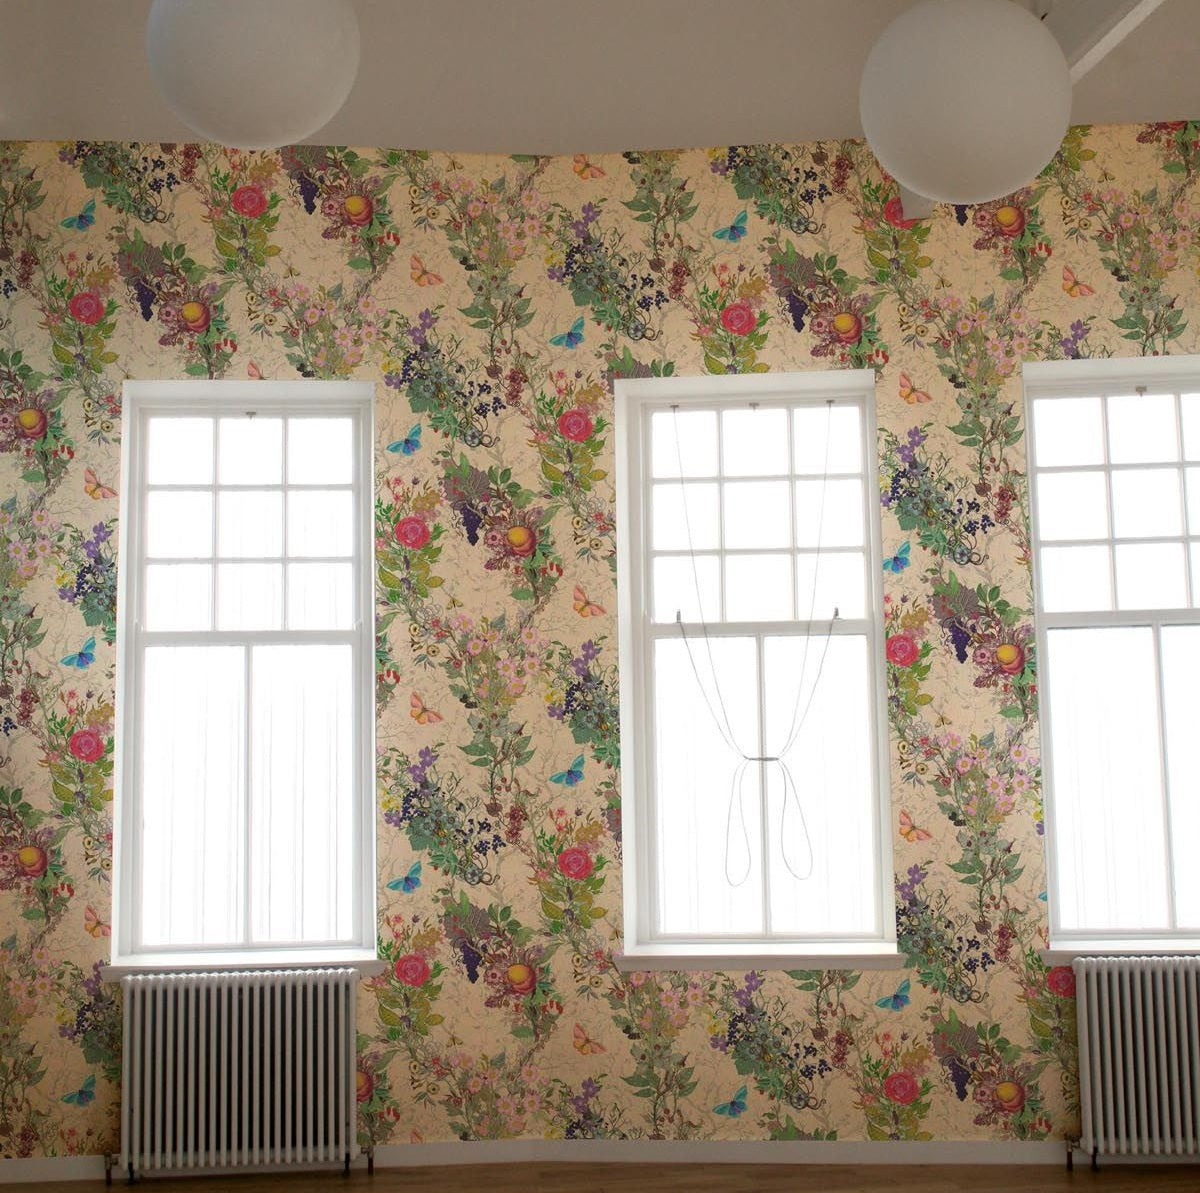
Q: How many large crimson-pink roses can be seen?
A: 12